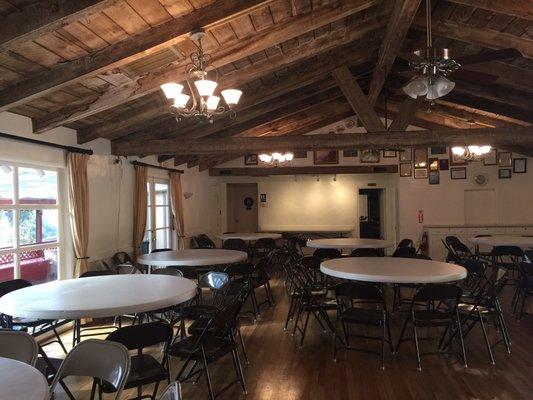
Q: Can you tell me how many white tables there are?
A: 7